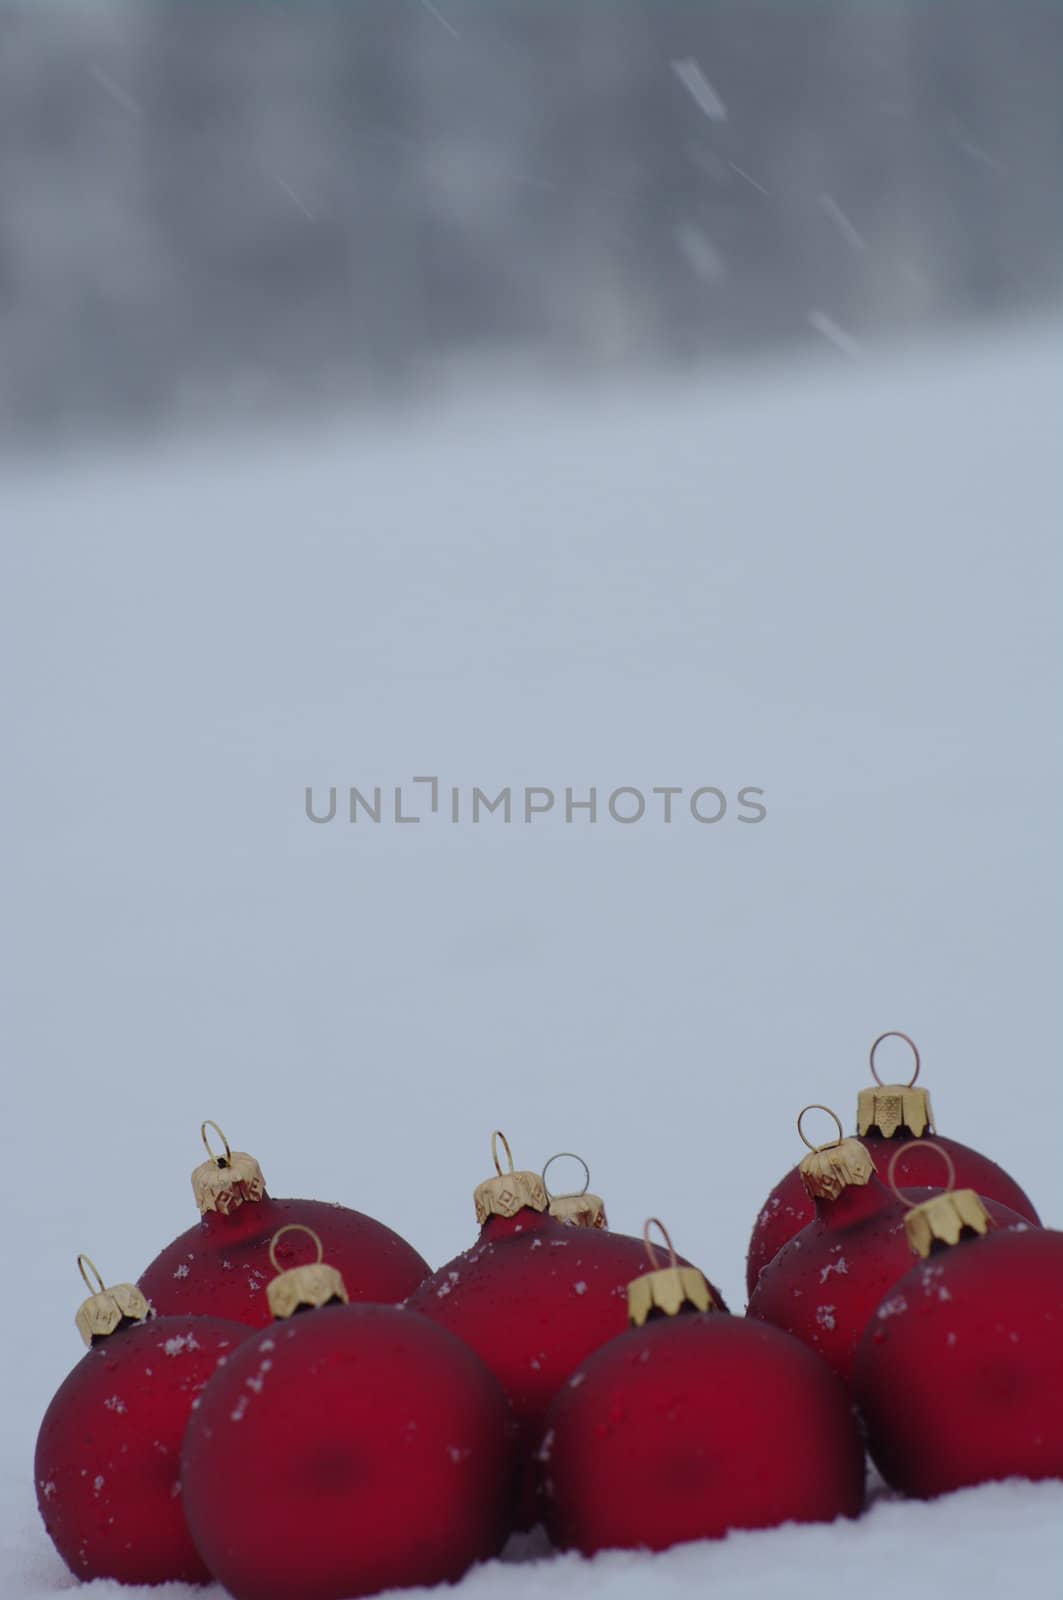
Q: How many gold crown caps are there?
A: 9